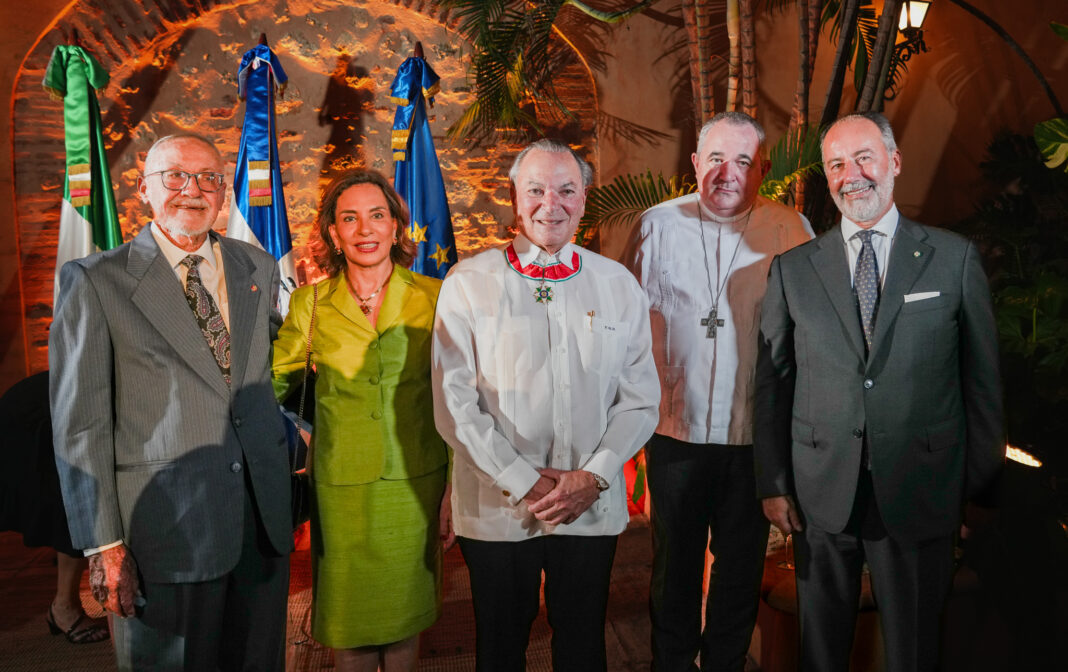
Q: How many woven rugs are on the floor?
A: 1